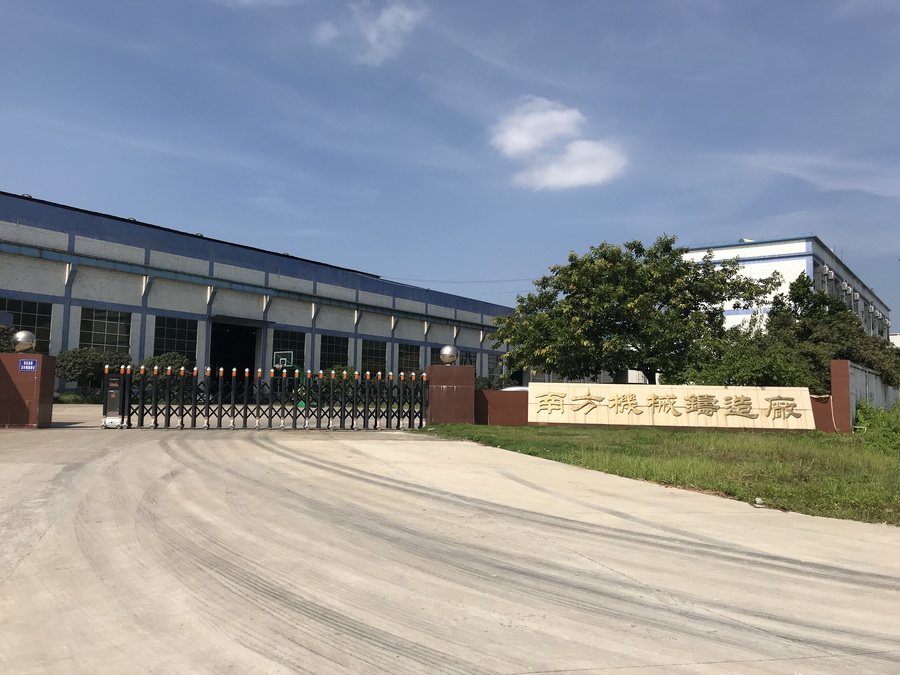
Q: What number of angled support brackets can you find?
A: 10